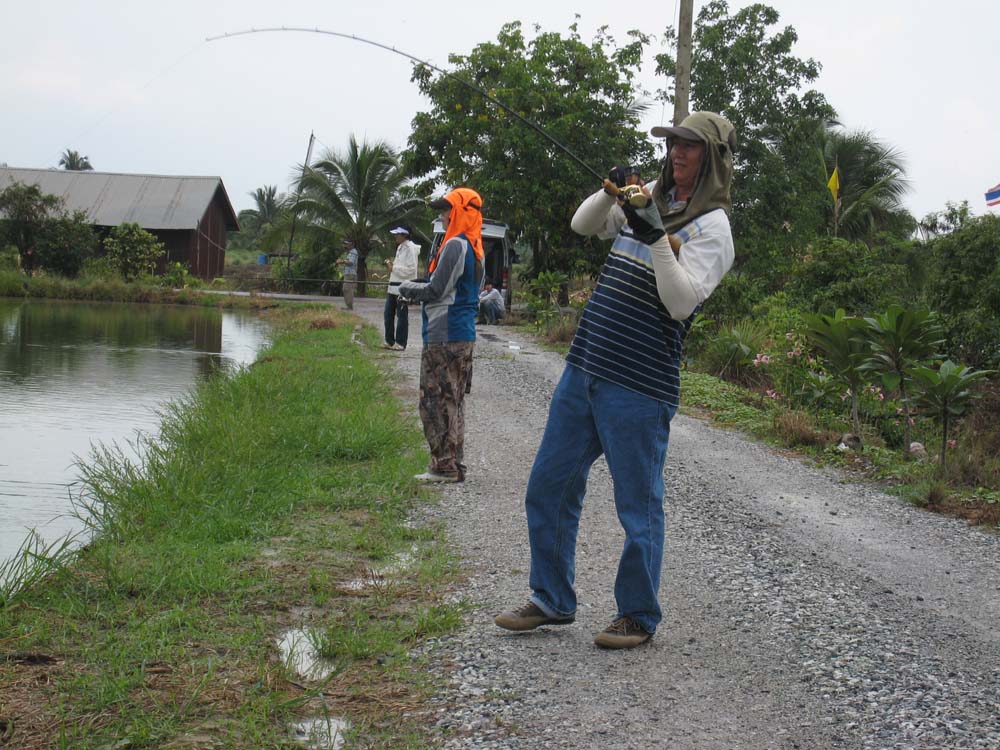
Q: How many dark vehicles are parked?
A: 1